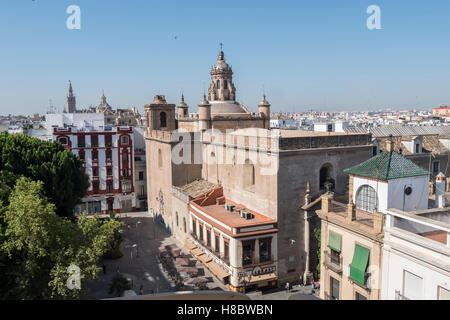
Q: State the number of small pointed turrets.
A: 3